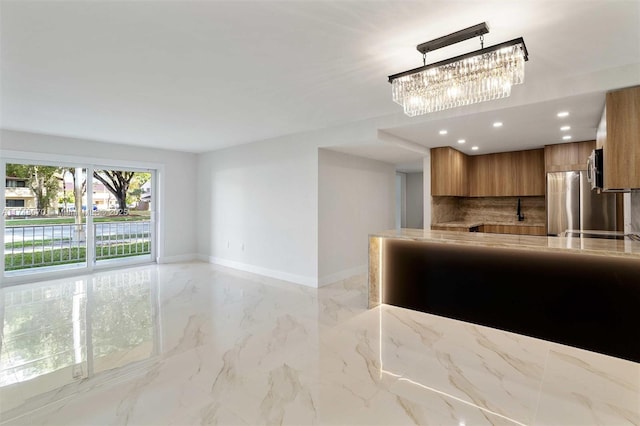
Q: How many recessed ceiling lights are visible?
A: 7